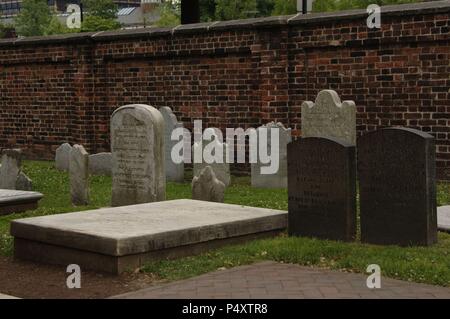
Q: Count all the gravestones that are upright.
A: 13